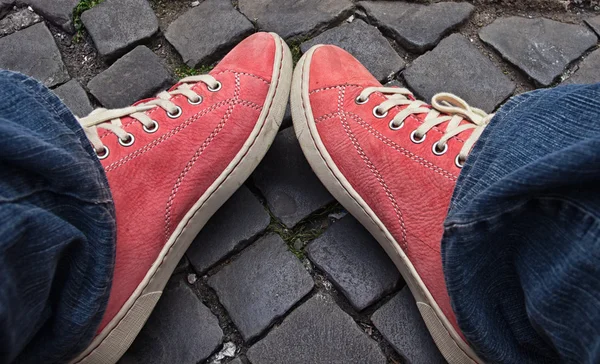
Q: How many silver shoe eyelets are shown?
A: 12